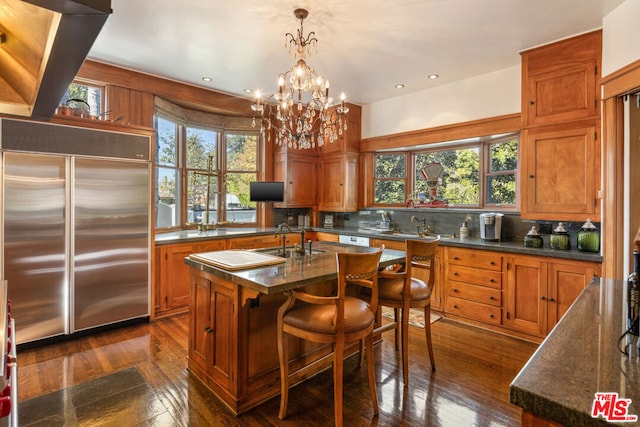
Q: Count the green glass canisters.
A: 3